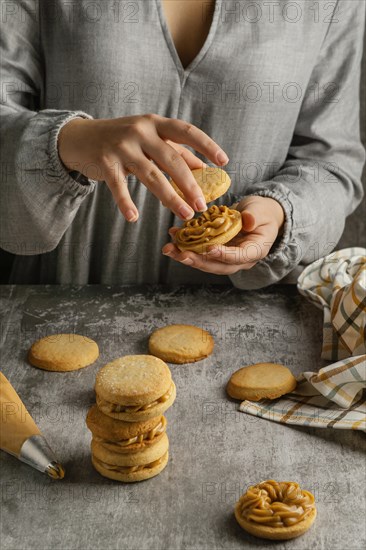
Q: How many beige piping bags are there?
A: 1